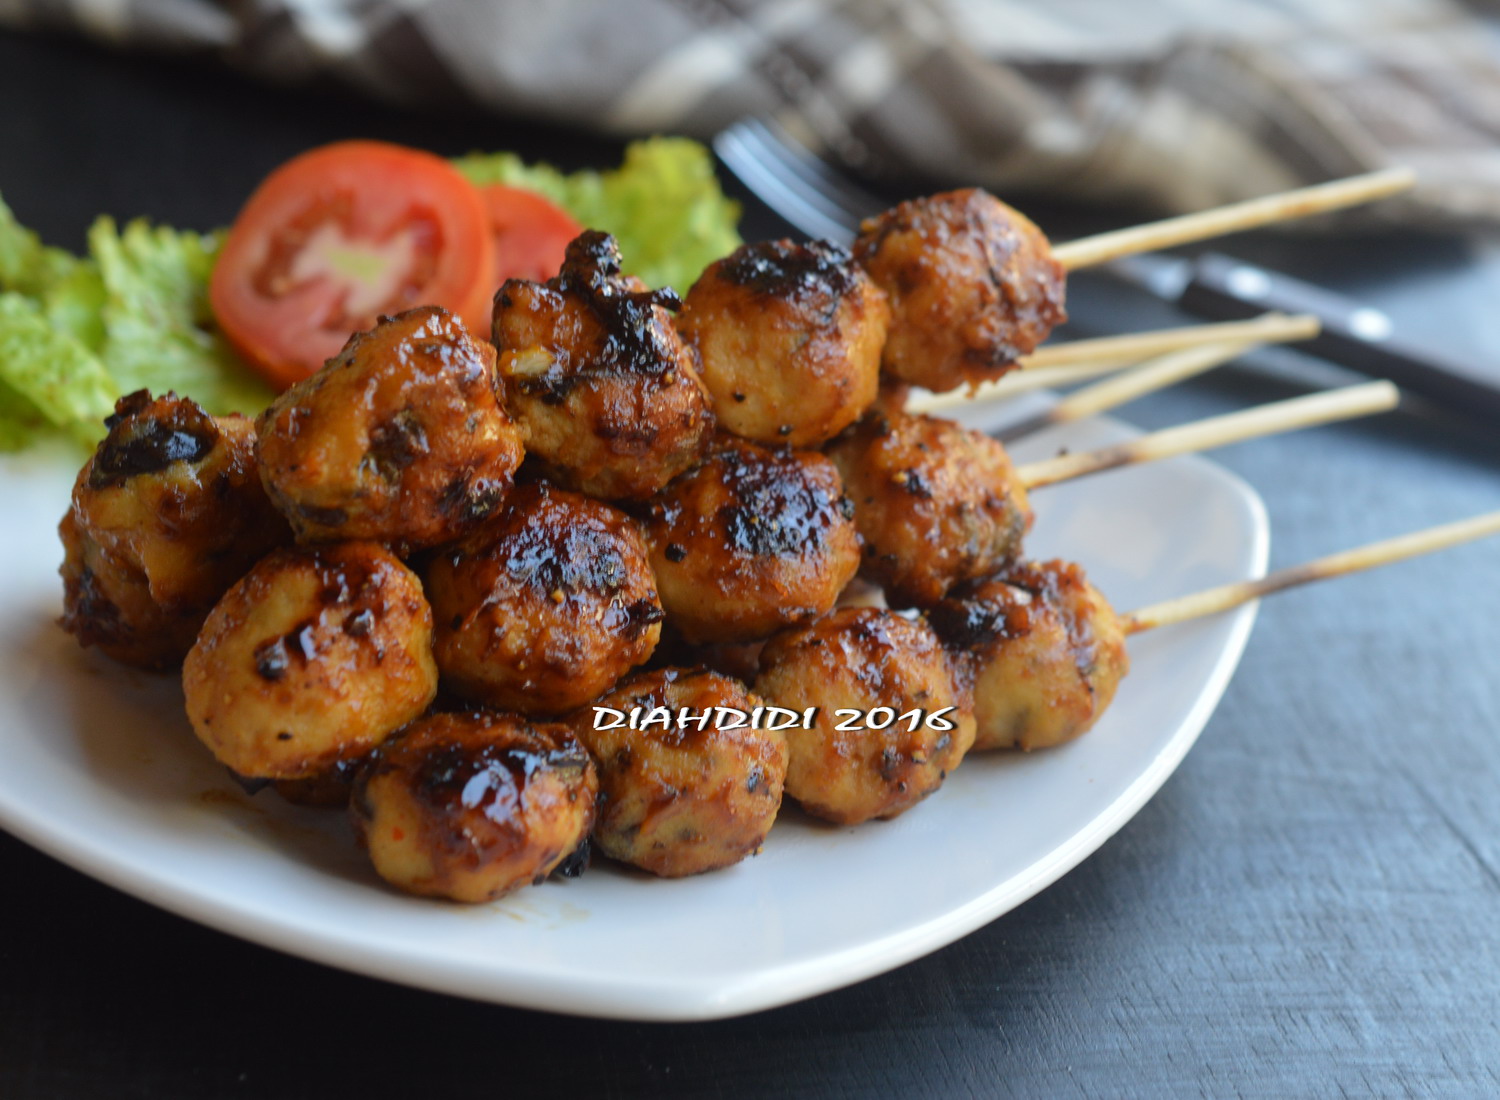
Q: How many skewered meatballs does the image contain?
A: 13